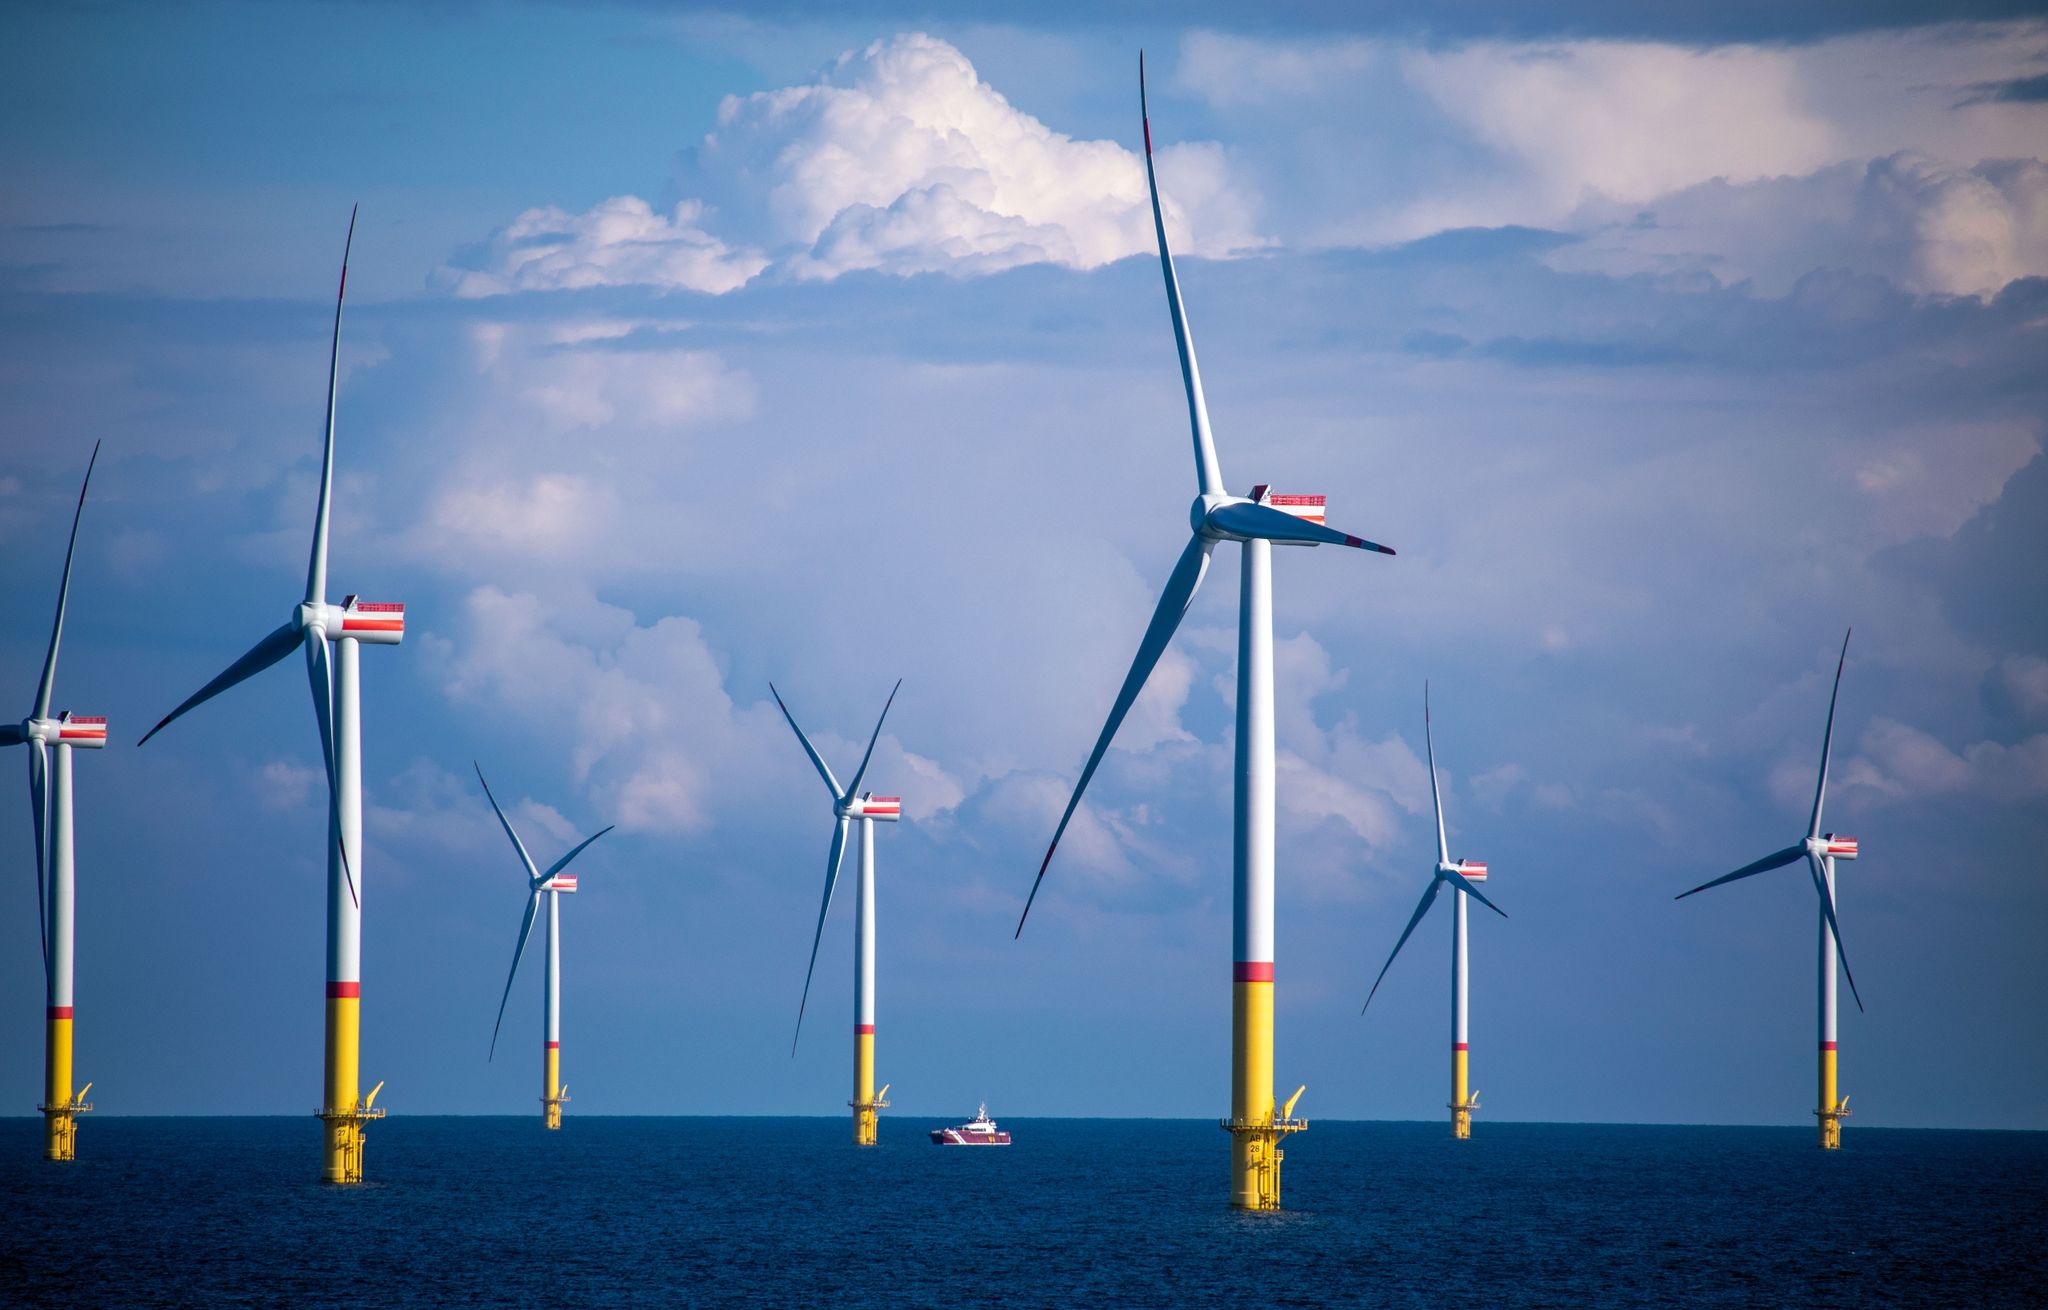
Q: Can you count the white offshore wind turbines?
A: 7